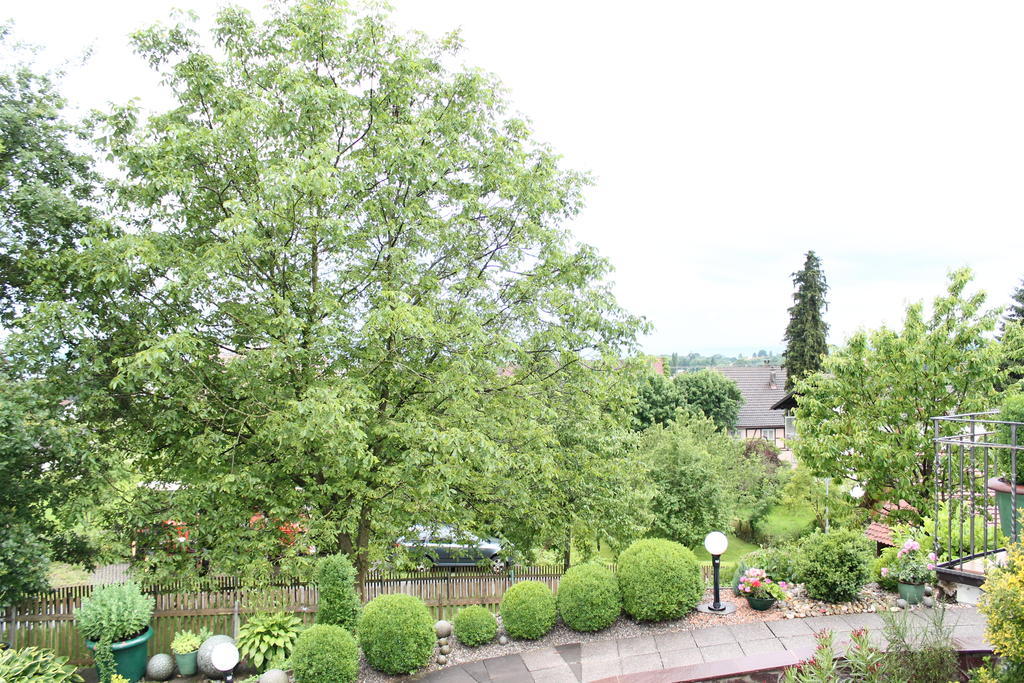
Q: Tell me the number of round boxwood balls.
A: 6